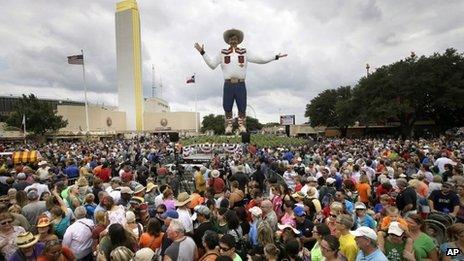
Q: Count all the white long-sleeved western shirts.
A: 1